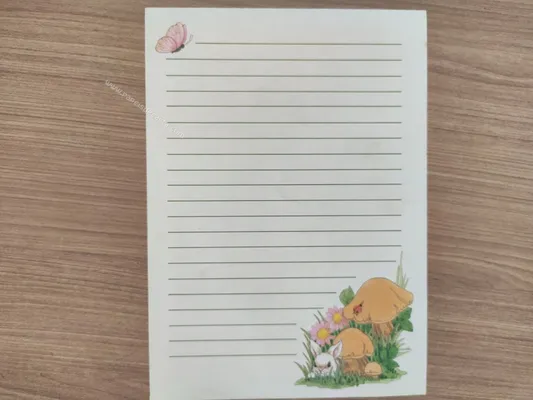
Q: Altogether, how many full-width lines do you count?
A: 13